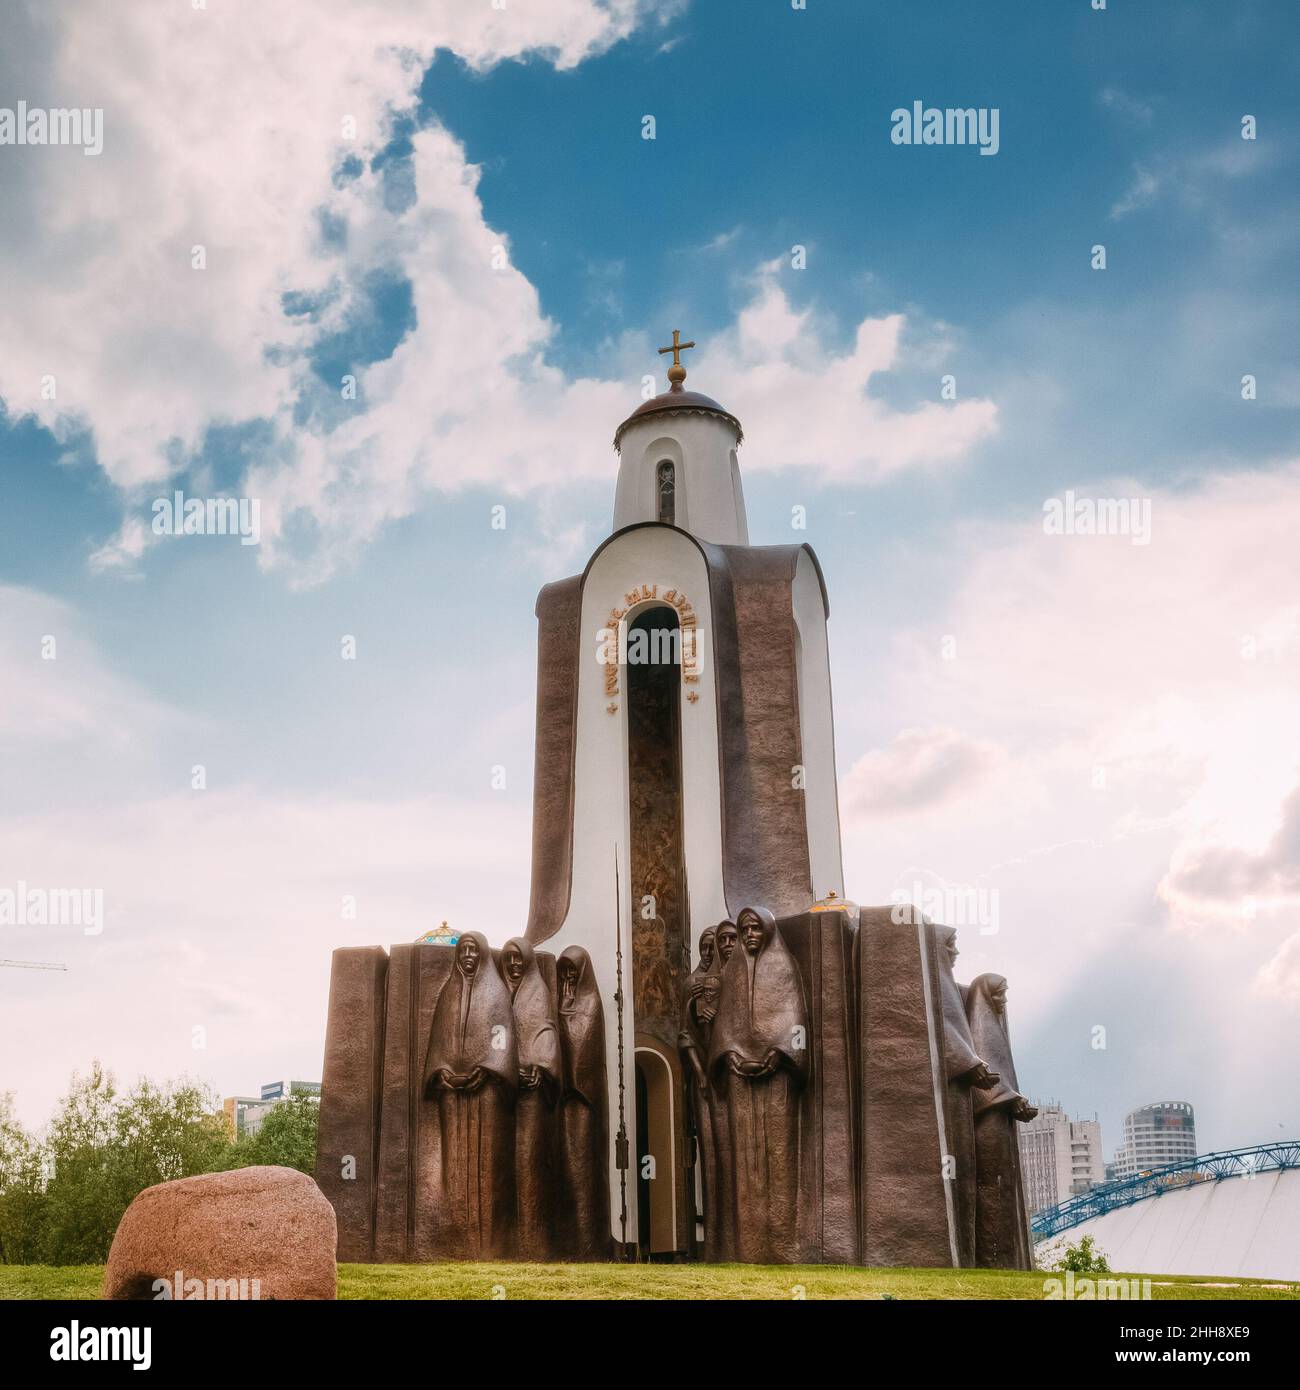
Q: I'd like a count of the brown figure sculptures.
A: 8